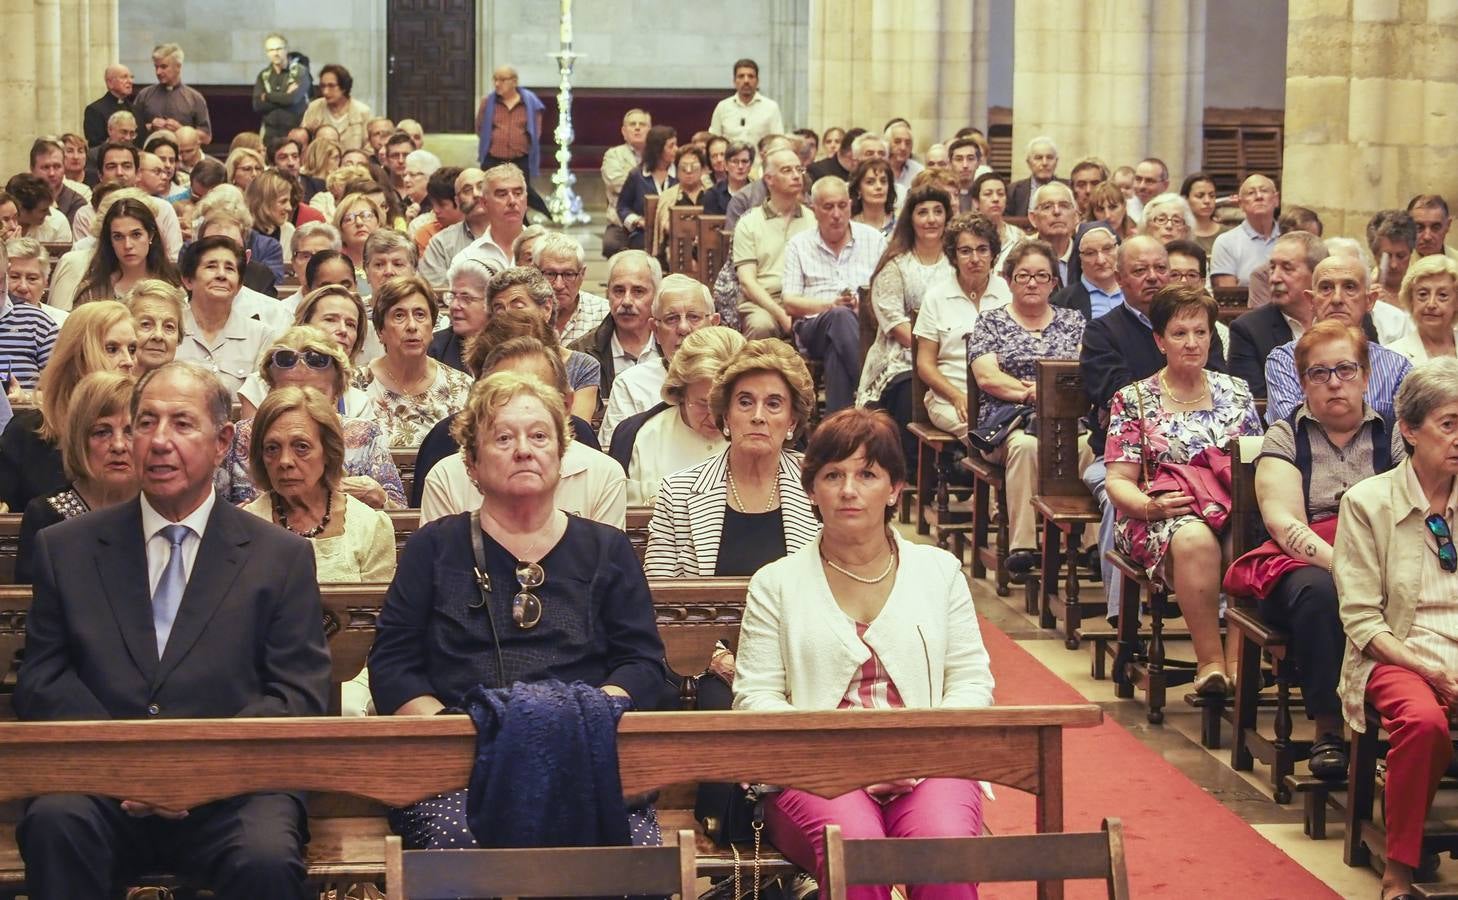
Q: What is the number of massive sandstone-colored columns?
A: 4